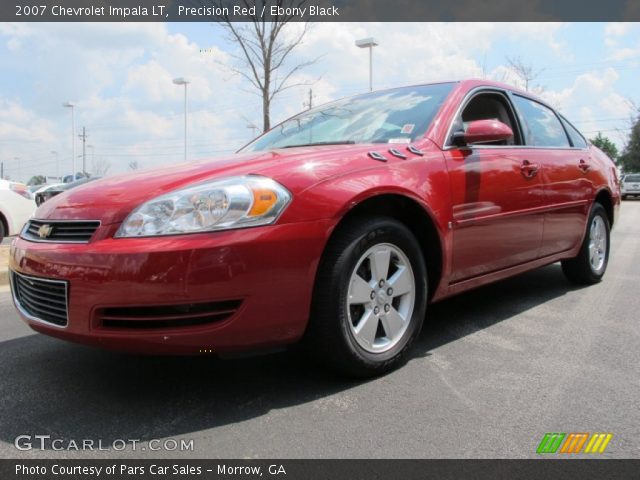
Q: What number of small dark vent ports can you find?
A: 3